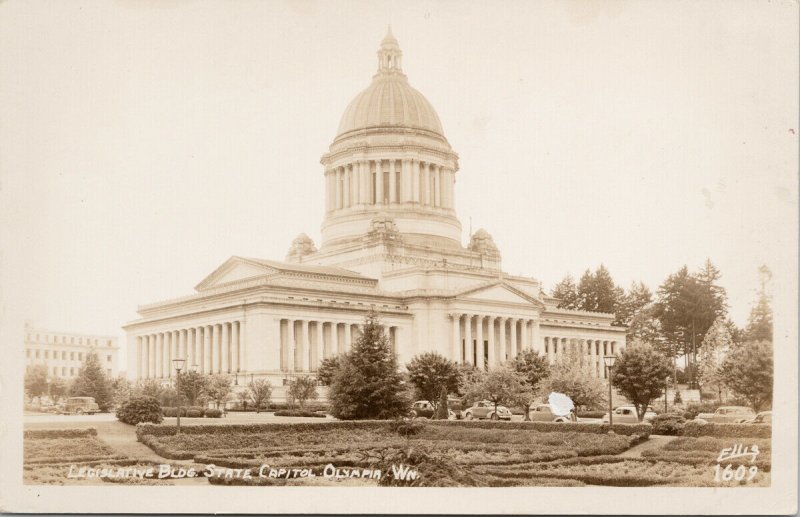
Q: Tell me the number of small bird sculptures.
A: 0